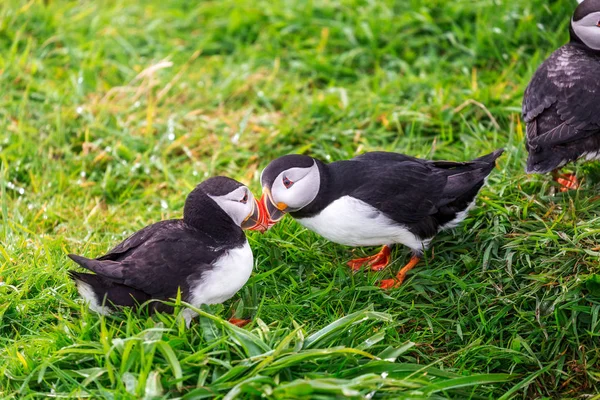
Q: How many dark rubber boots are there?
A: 0